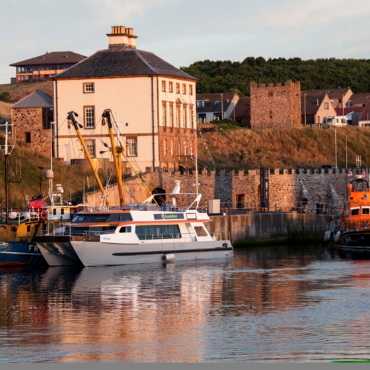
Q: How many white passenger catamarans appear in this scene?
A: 1